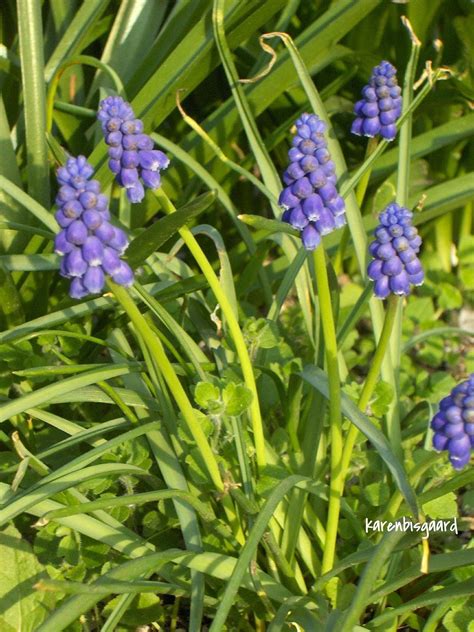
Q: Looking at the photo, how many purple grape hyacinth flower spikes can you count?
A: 6